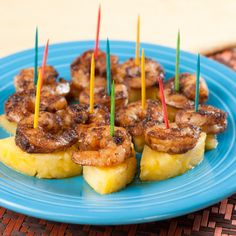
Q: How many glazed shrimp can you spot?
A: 12